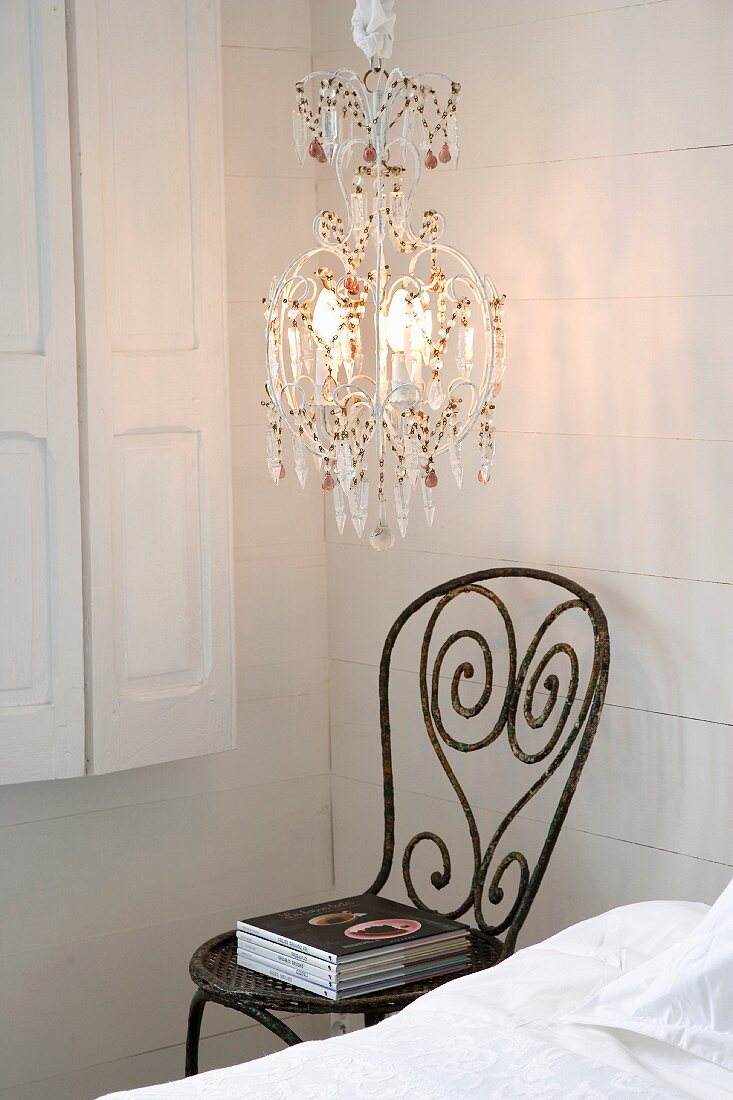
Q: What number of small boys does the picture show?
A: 0